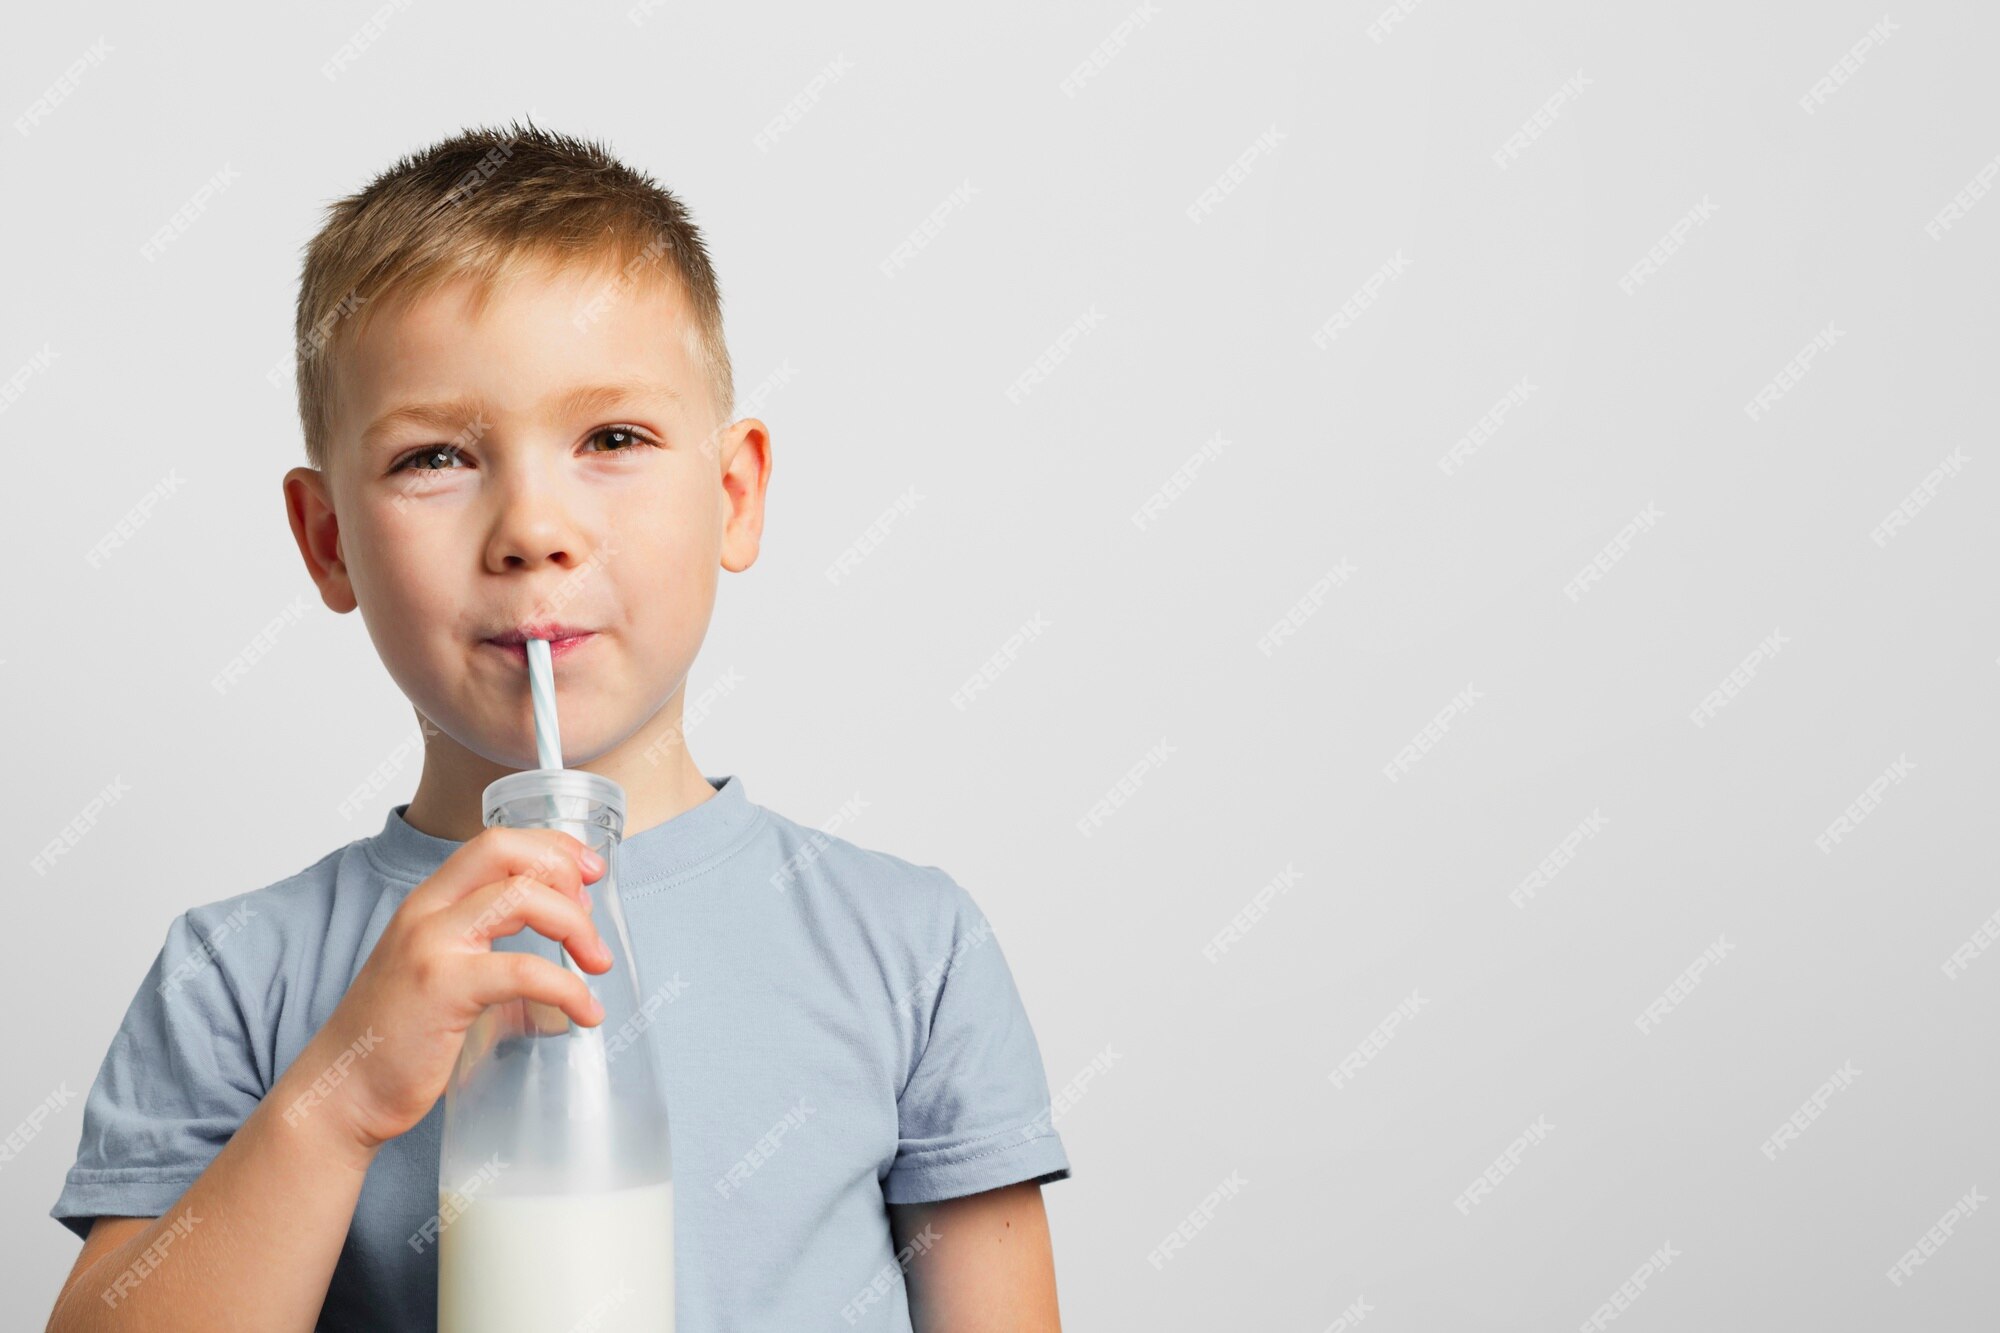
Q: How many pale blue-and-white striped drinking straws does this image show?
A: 1